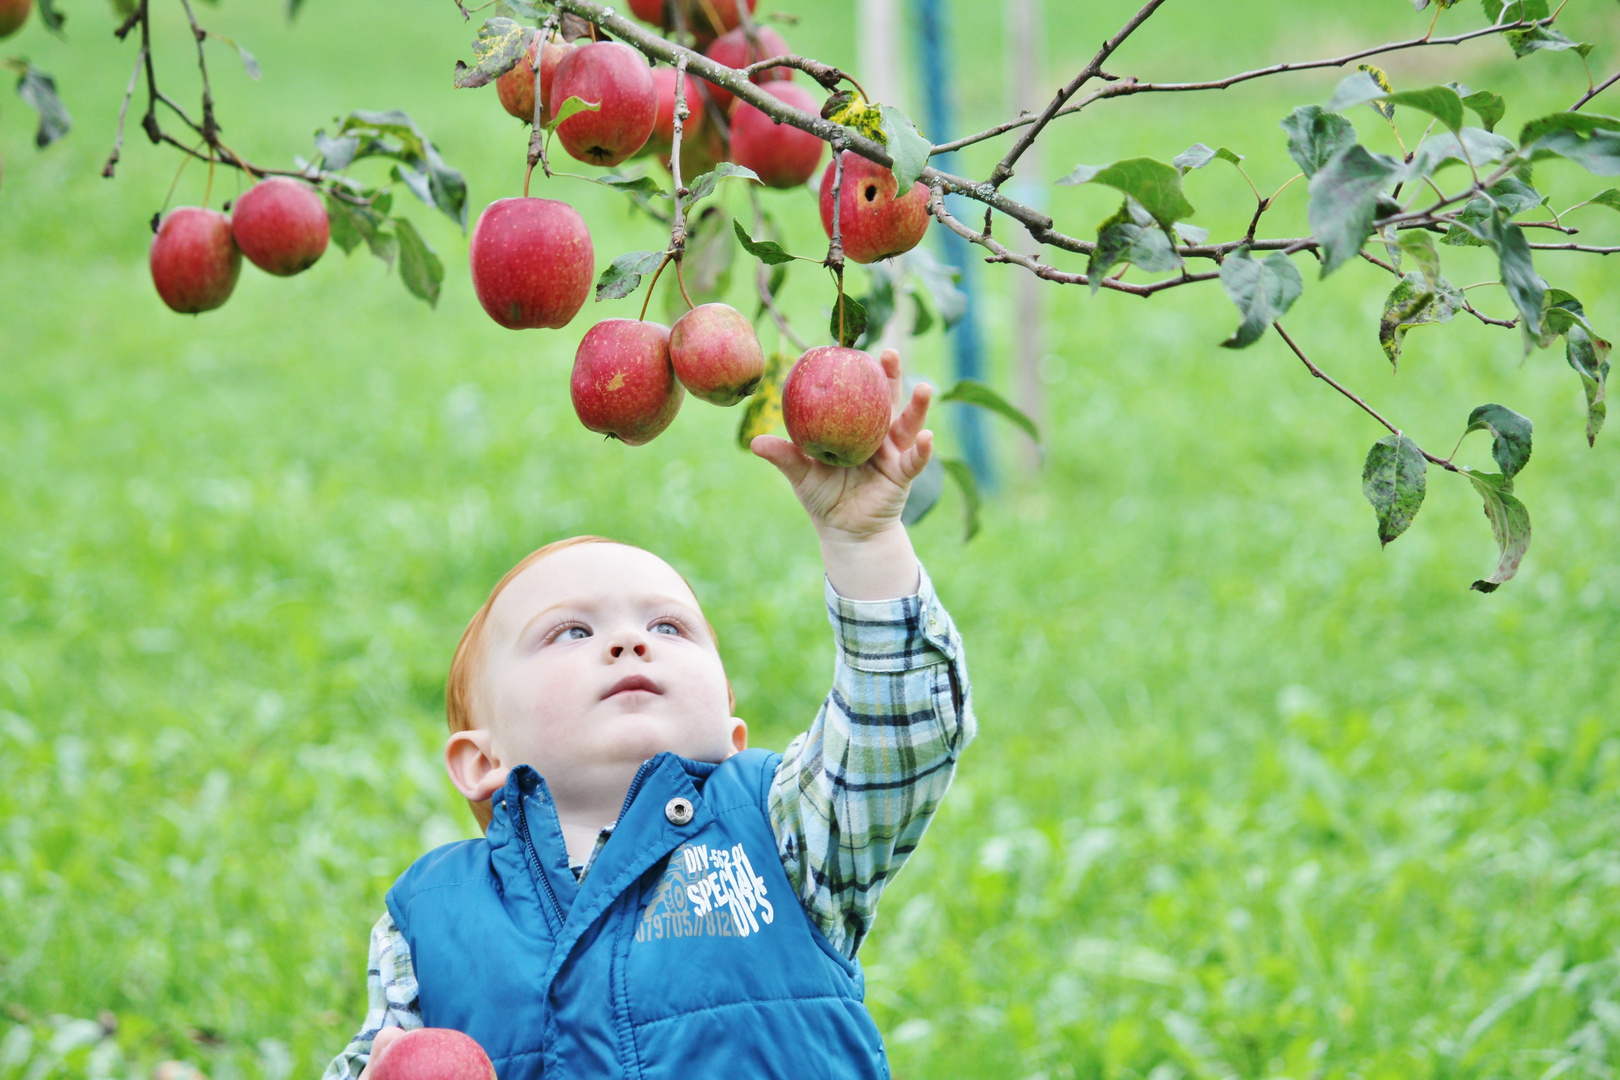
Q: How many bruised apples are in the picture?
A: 1